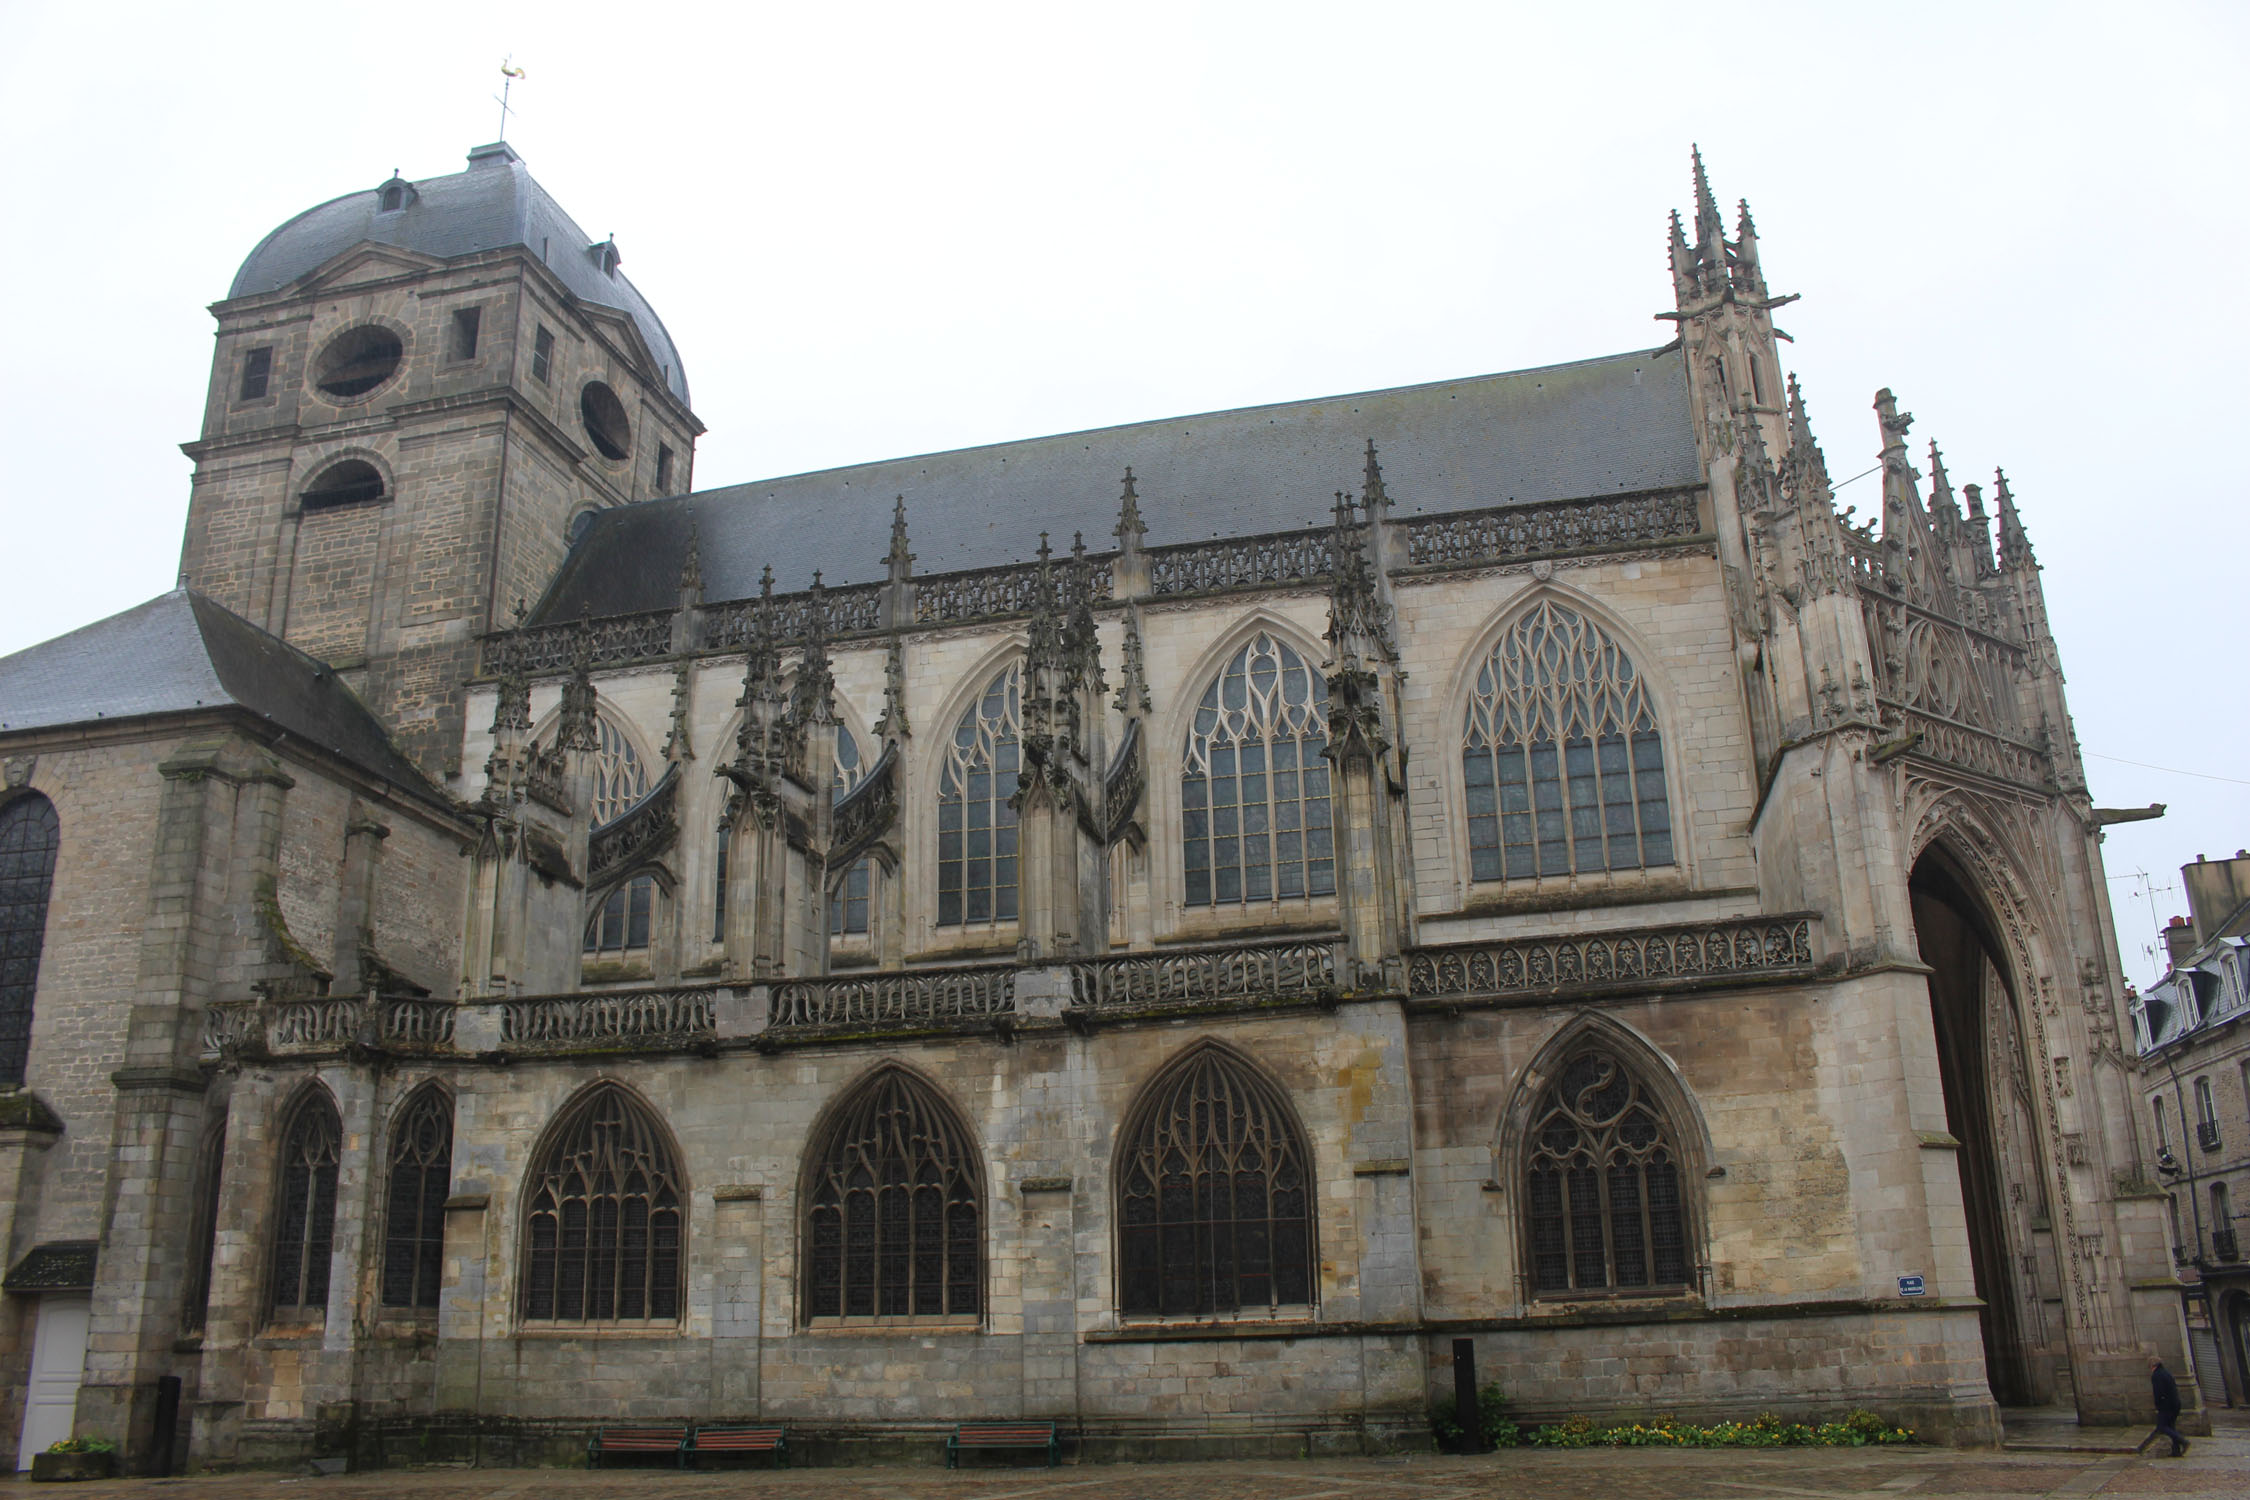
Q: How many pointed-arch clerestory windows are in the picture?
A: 5